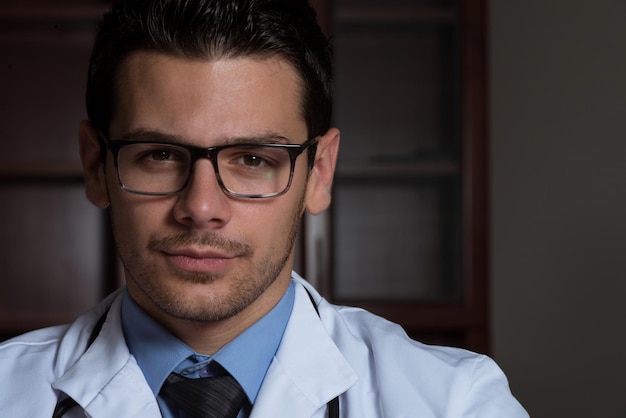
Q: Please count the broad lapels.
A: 2